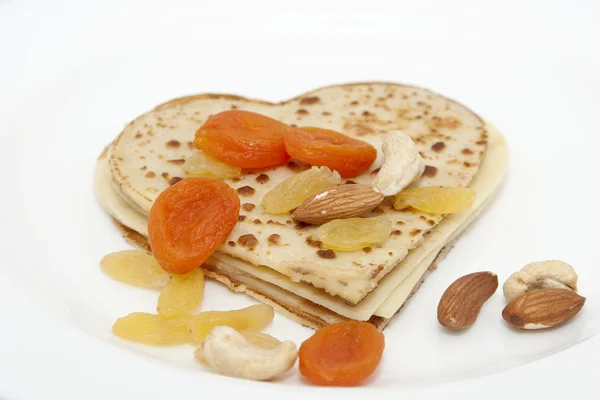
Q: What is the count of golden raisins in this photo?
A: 9